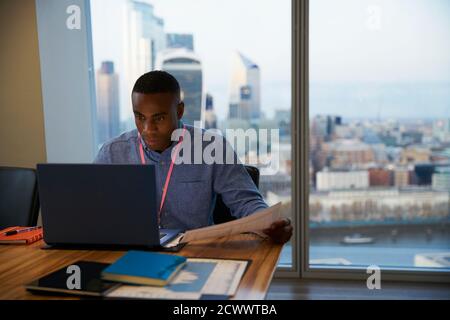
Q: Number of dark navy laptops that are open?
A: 1